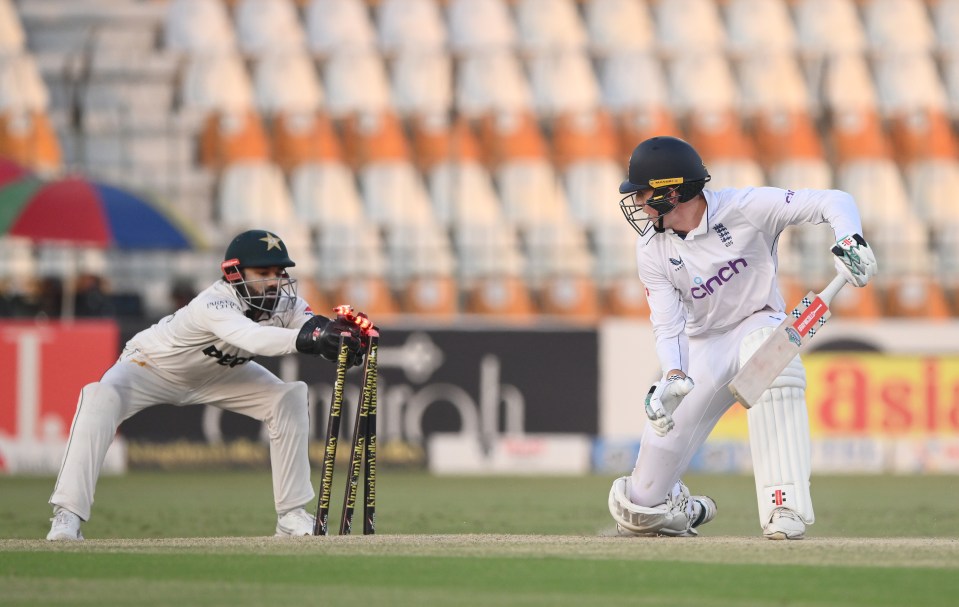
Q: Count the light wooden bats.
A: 1